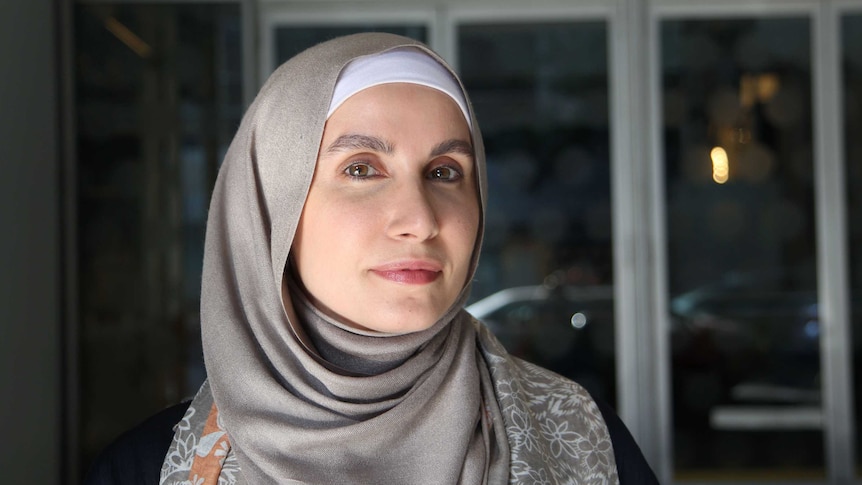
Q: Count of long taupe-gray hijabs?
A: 1